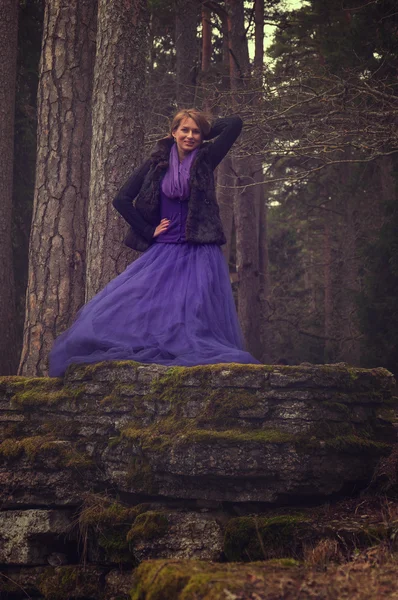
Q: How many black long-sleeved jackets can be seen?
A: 1